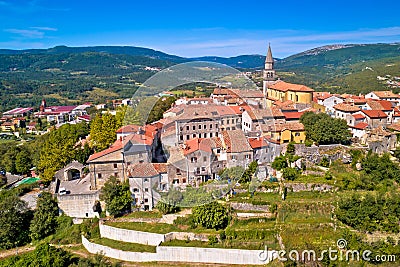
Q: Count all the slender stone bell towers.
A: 1